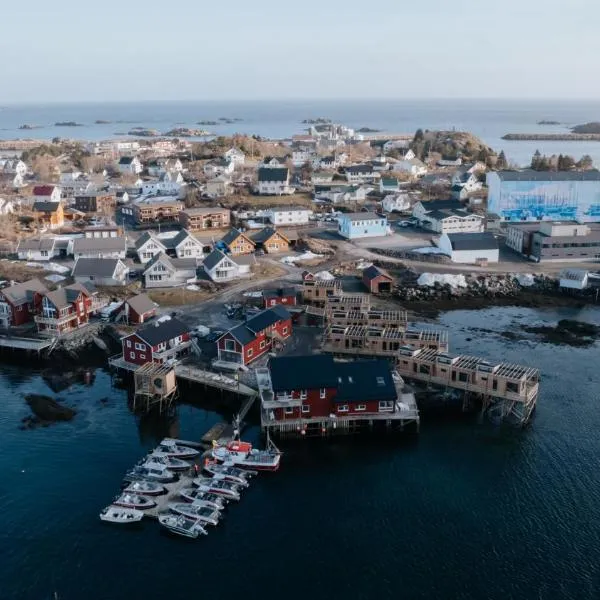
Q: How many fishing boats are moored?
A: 12